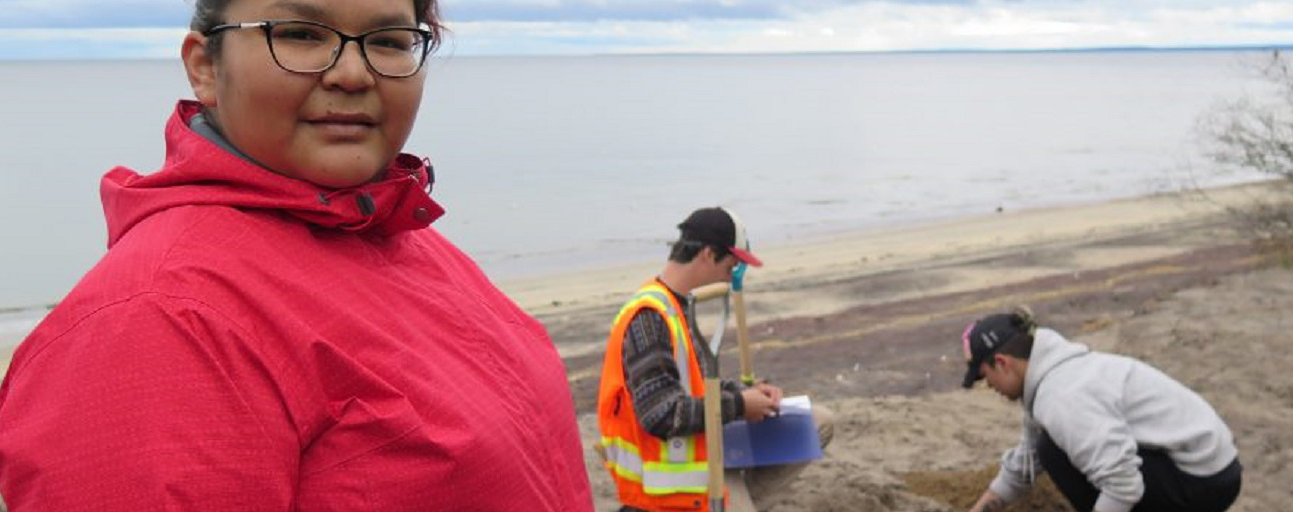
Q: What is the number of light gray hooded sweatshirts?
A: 1